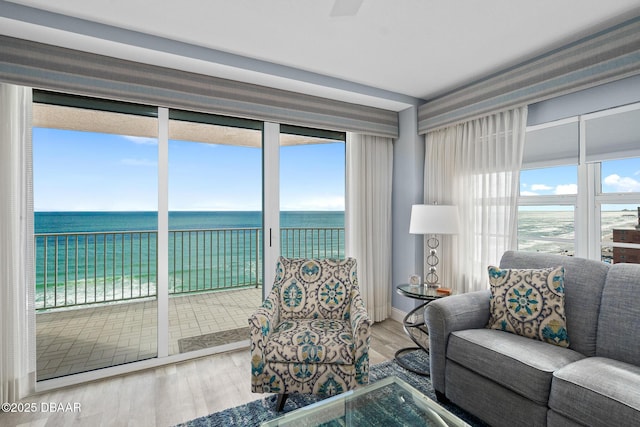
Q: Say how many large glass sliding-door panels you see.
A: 3